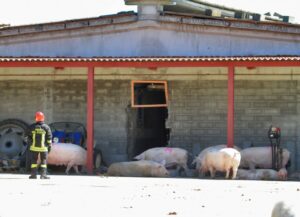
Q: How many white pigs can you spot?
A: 7